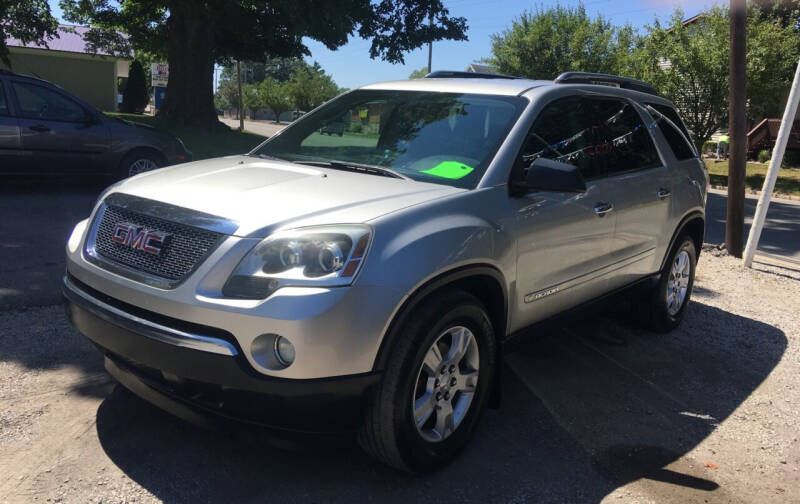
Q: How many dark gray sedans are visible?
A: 1